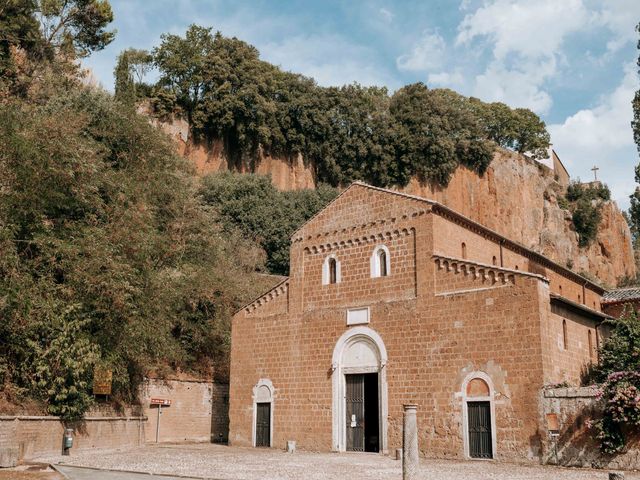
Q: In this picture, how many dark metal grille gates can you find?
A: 3